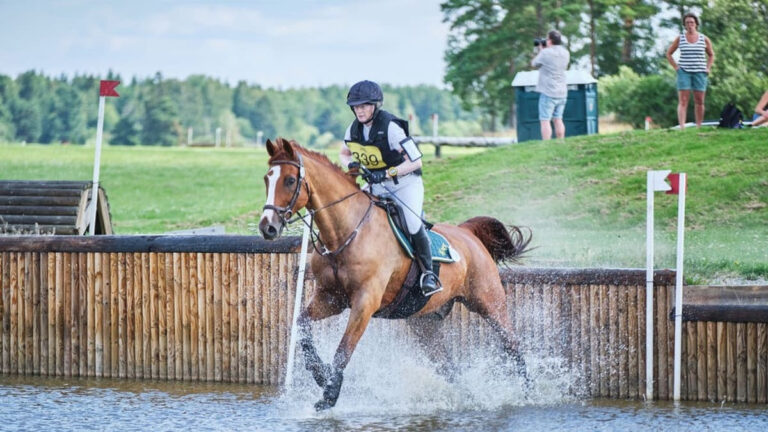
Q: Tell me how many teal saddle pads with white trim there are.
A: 1